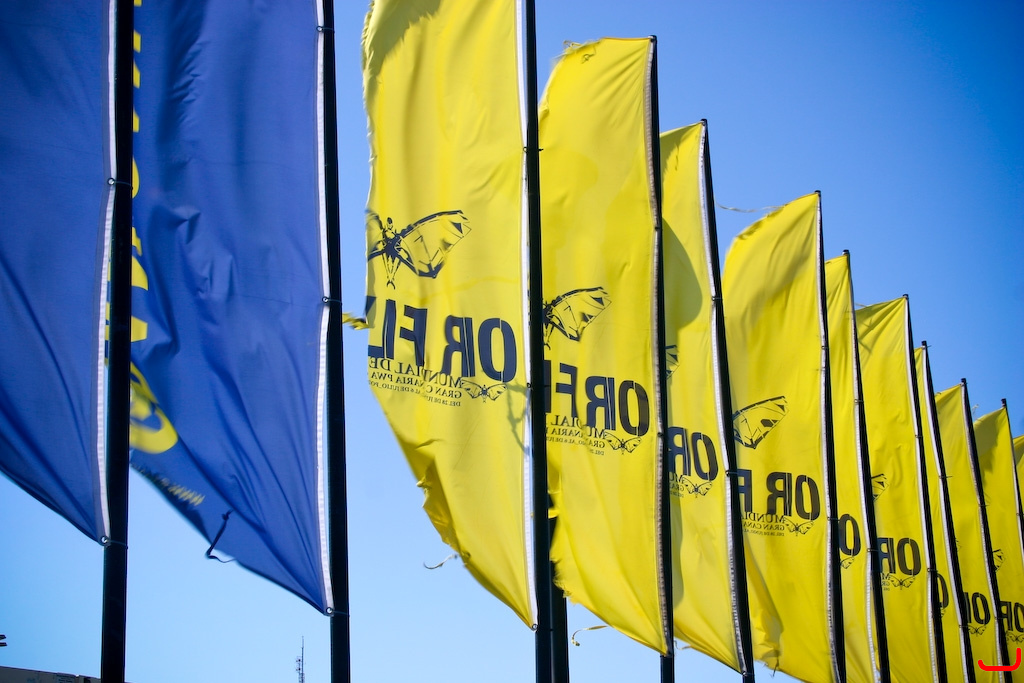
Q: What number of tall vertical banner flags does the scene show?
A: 12